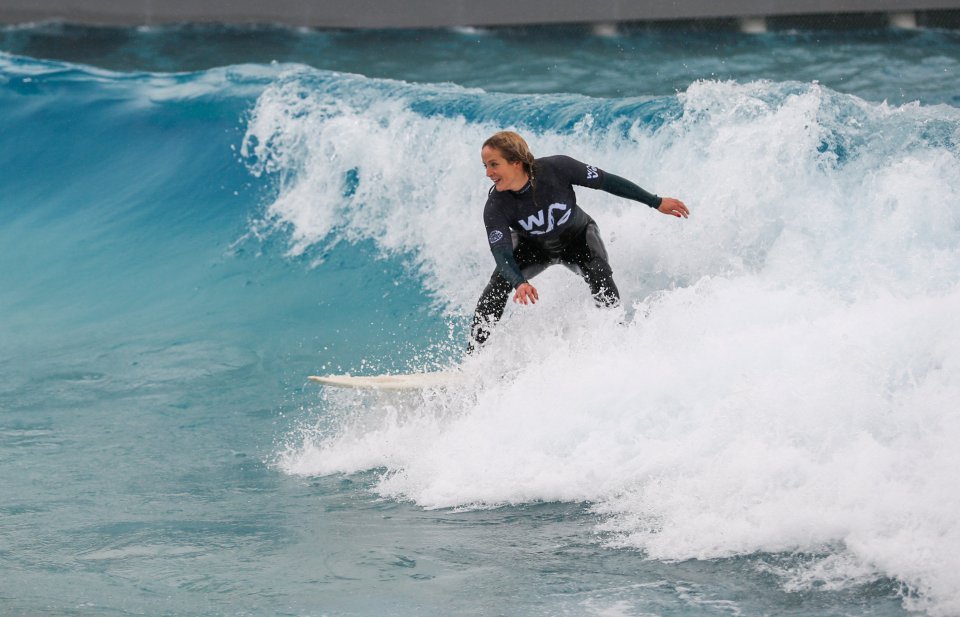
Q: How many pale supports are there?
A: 3